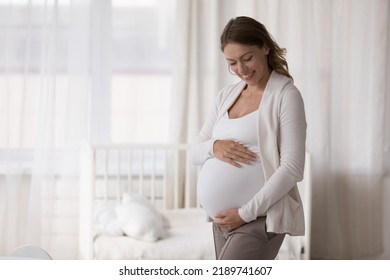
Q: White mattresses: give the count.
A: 1